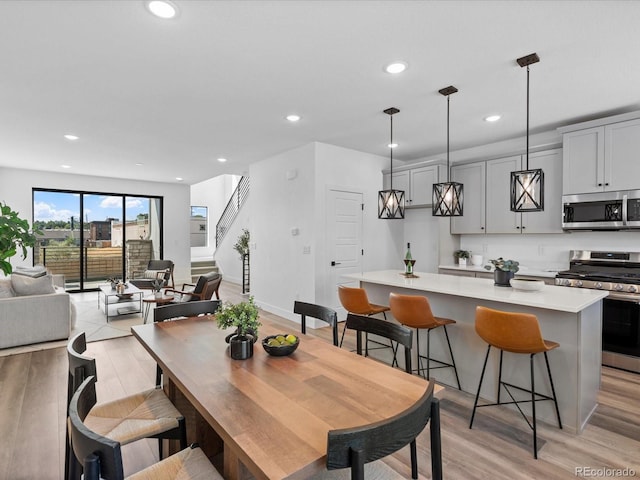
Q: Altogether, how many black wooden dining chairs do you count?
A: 6